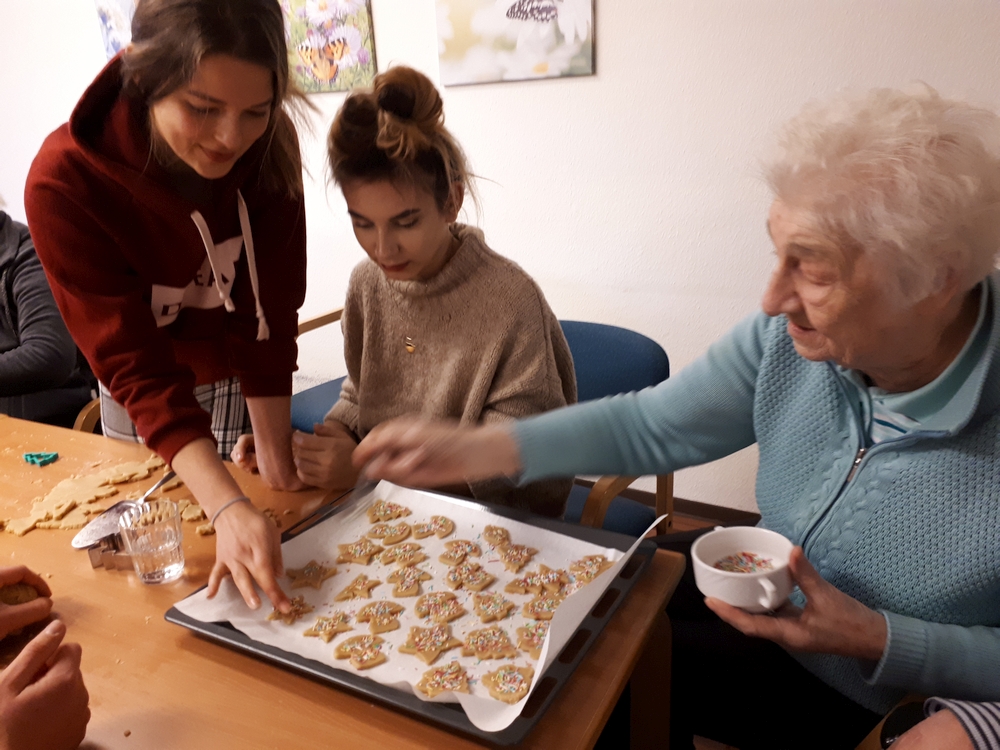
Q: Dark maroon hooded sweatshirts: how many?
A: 1